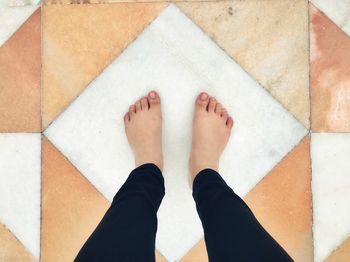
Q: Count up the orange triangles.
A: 8